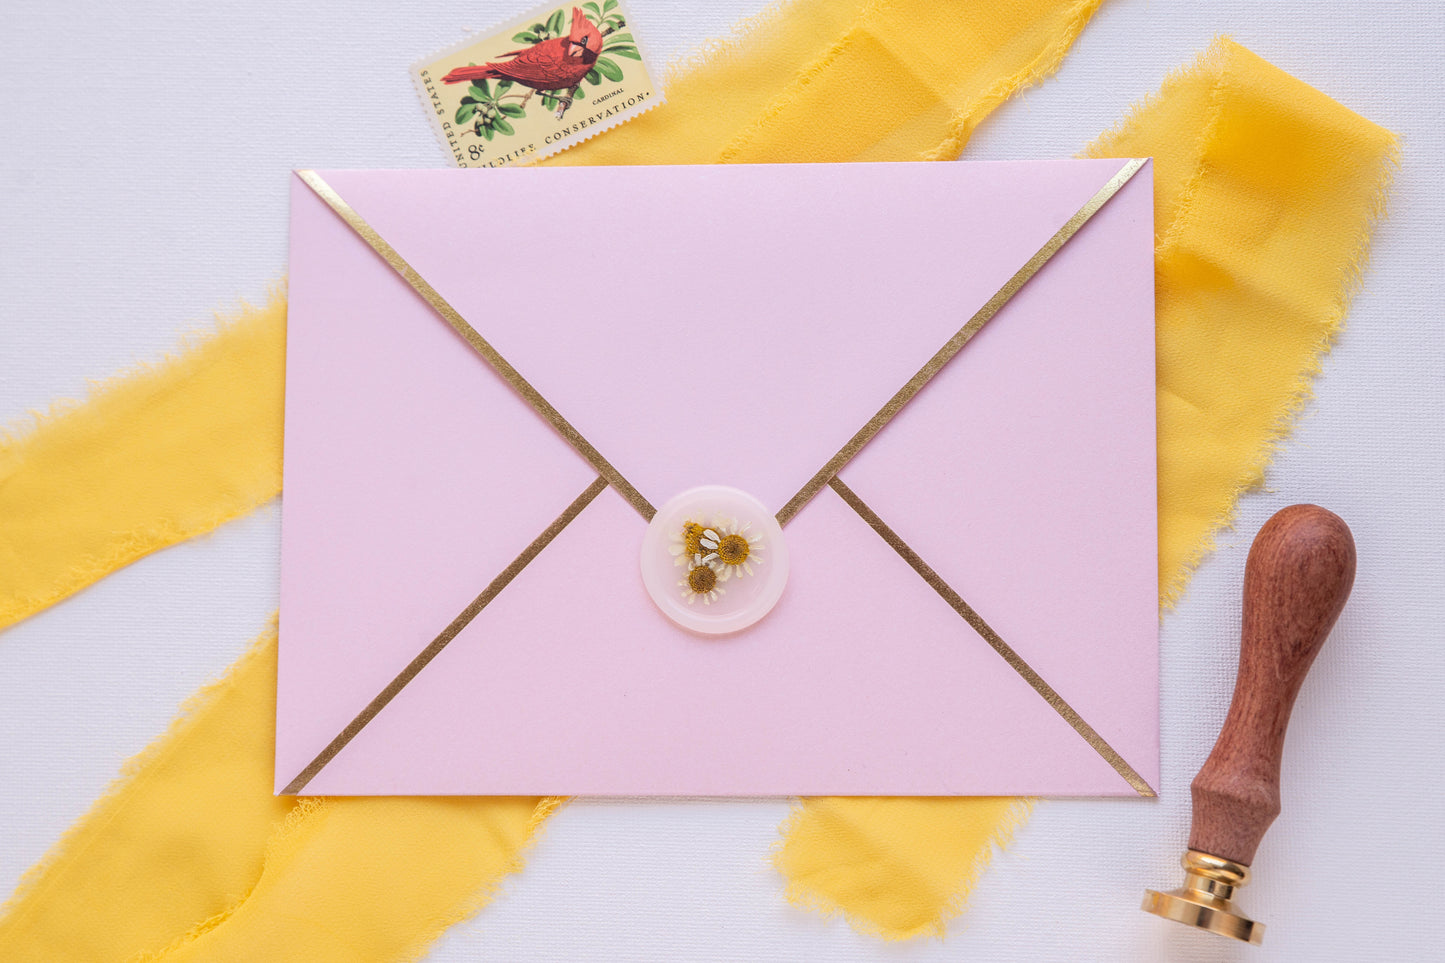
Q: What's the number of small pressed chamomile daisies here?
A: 3